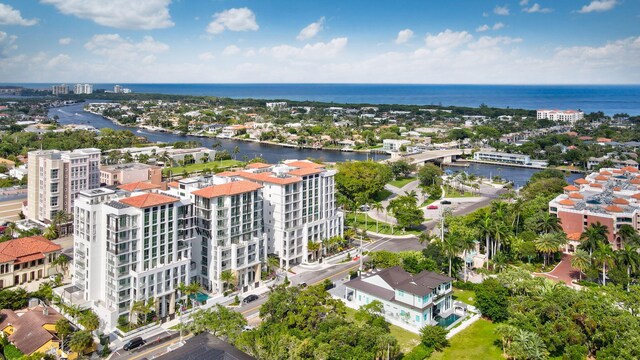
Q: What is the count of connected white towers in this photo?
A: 3